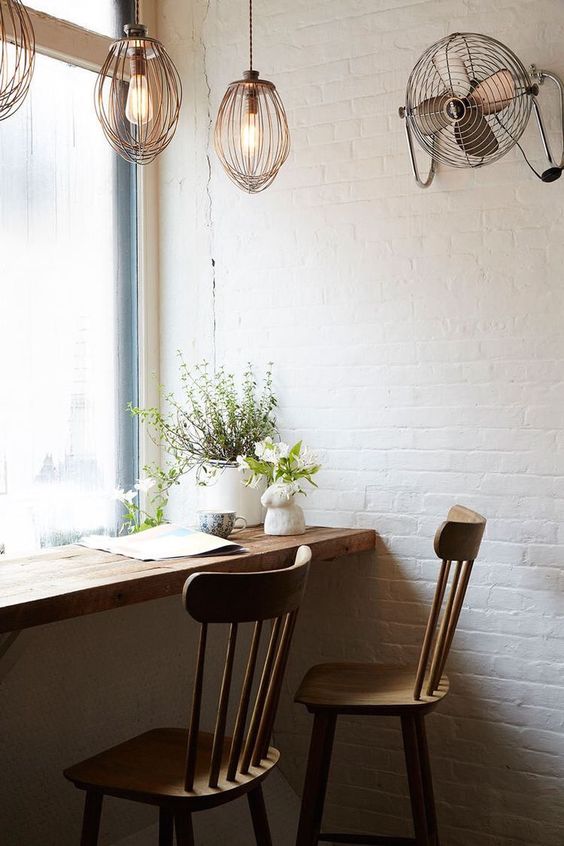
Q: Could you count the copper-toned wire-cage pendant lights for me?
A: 3